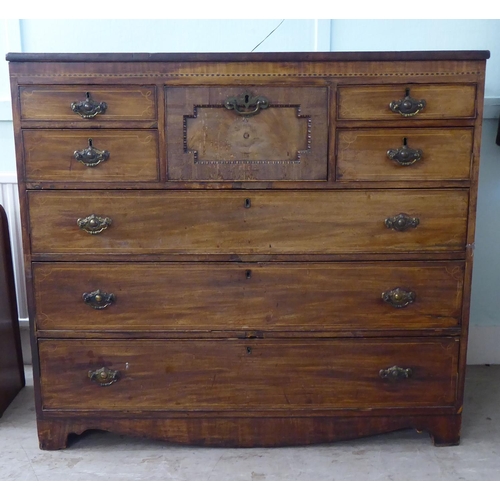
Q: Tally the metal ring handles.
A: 11